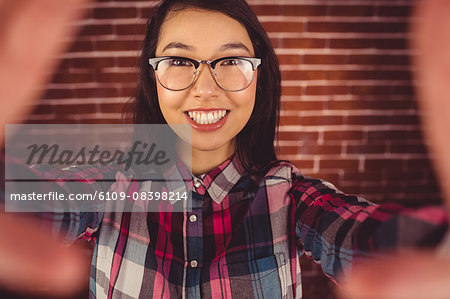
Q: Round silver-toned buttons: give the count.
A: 3